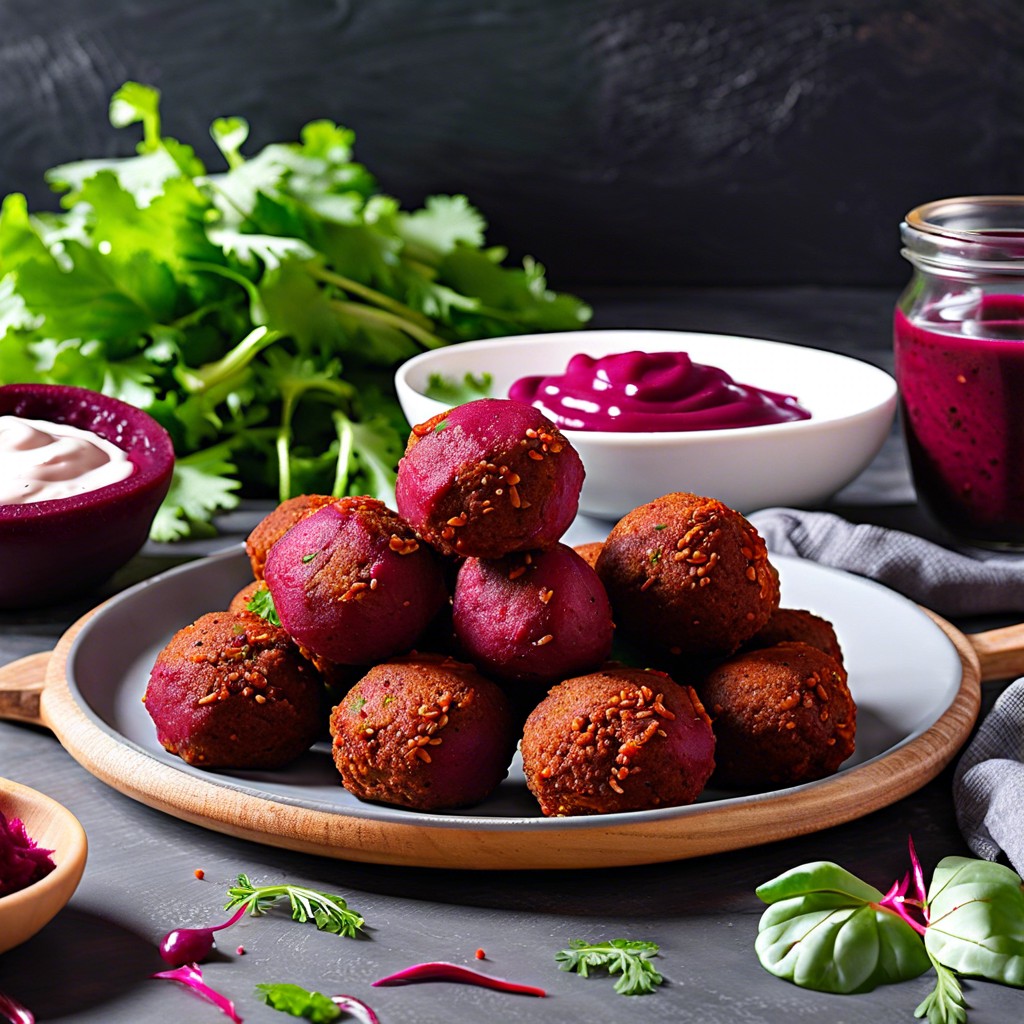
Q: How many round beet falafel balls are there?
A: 12